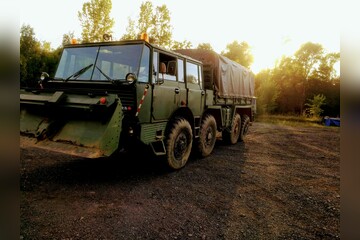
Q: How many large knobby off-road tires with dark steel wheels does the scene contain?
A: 4